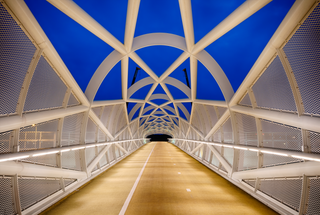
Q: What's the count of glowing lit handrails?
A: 2